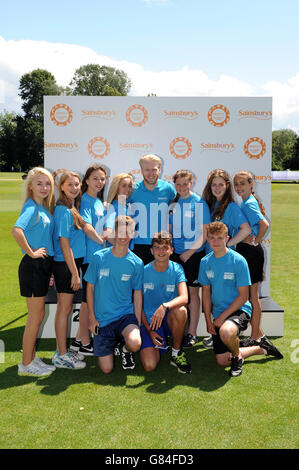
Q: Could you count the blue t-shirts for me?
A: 11